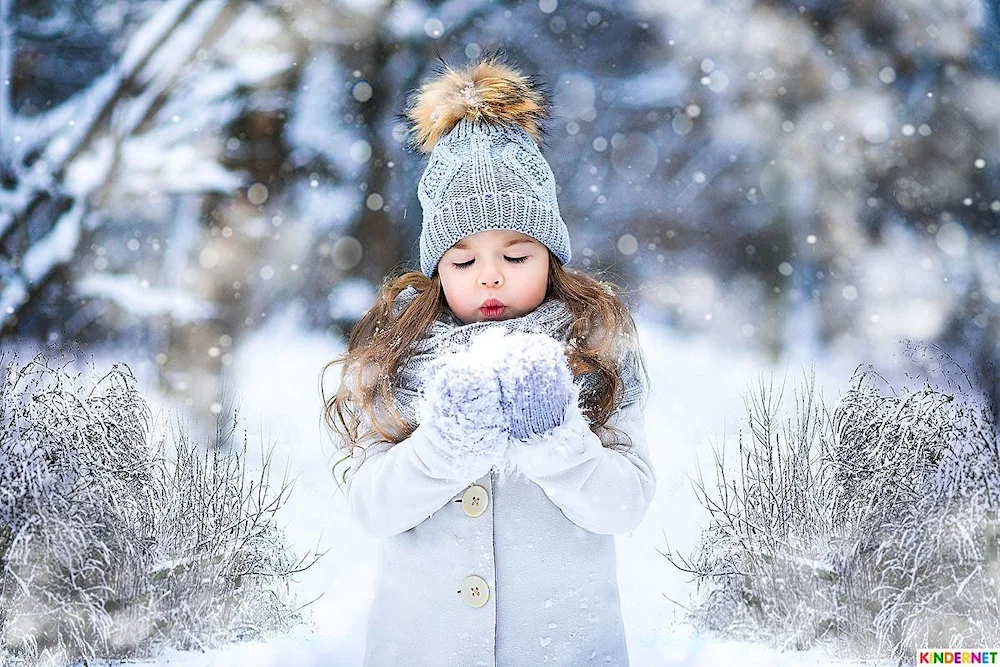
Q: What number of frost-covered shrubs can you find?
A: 2